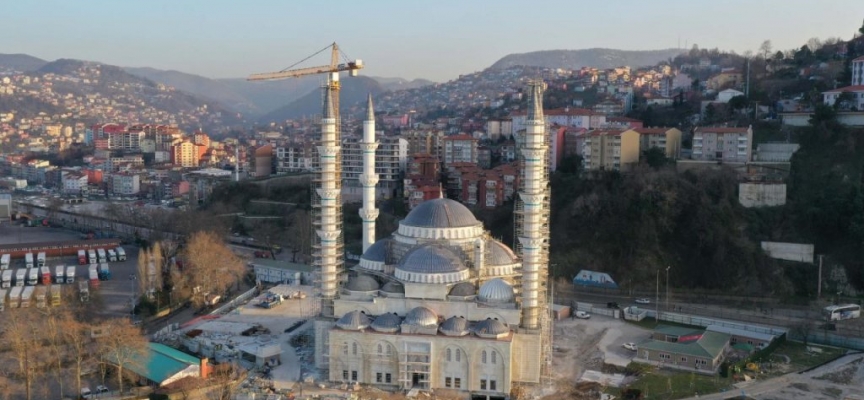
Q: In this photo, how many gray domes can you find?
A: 13